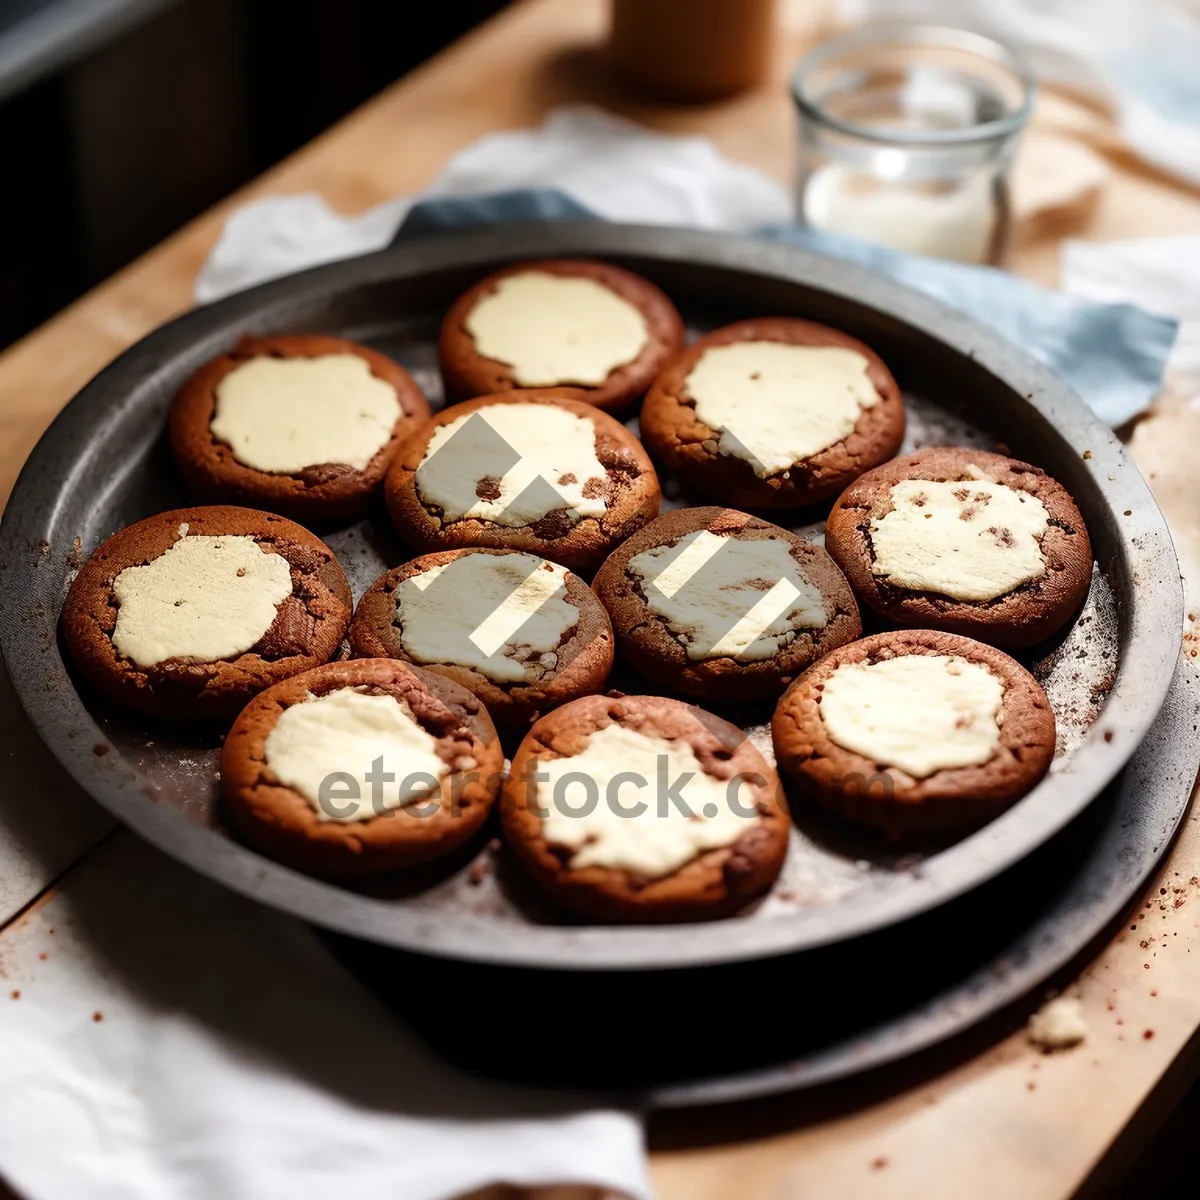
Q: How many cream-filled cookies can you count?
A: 11